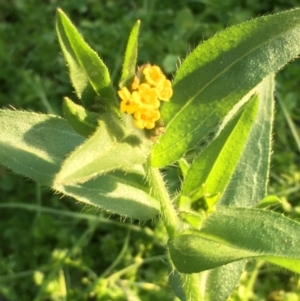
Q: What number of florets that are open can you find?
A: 5